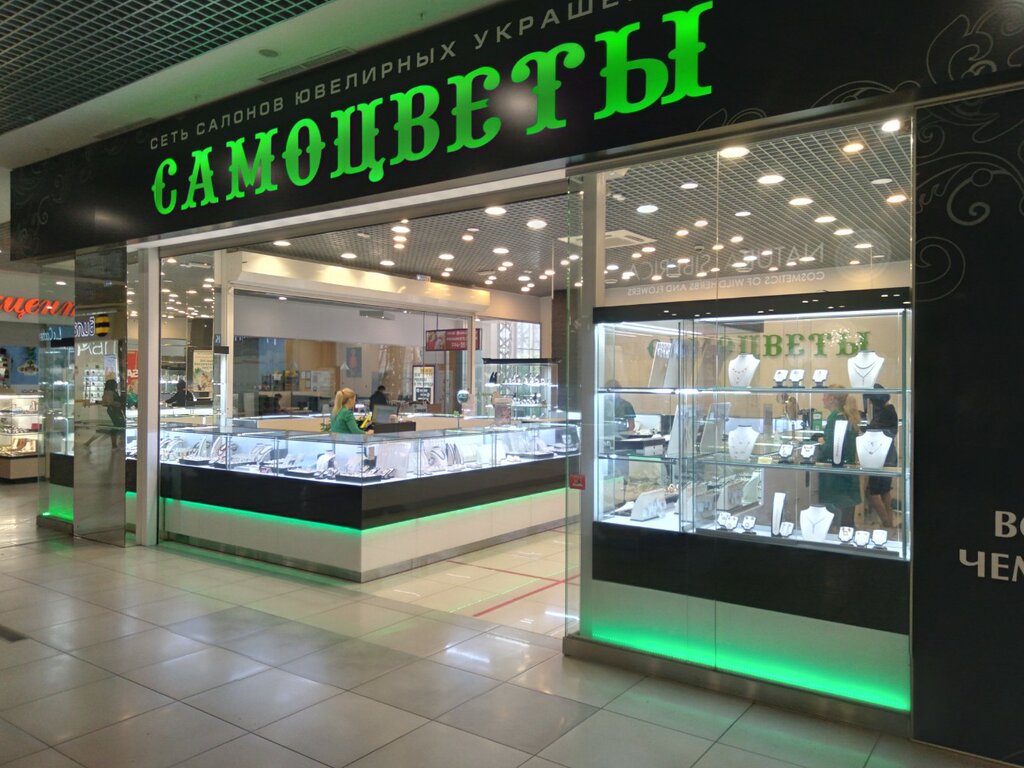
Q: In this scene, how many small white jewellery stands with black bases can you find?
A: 12